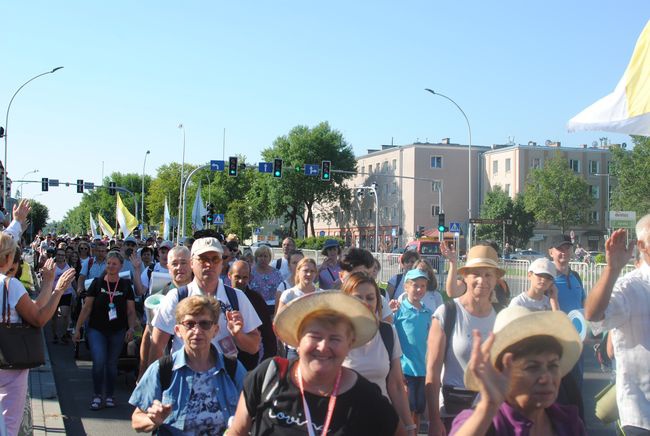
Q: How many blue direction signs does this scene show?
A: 3